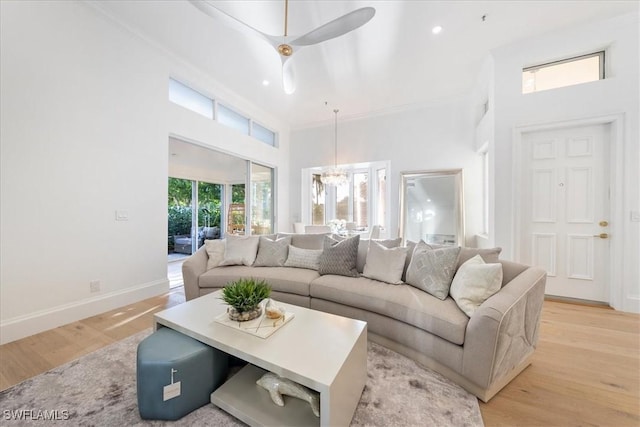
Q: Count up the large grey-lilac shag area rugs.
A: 1